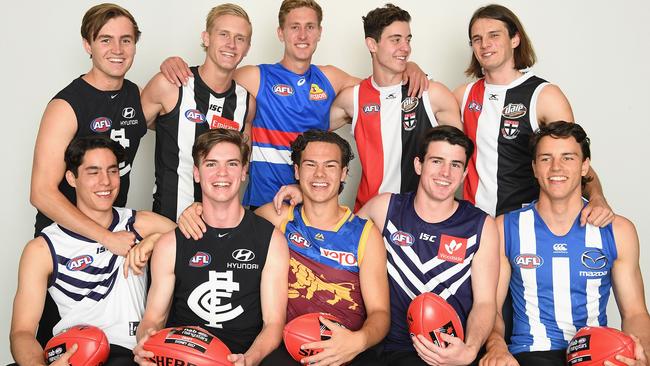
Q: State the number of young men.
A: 10